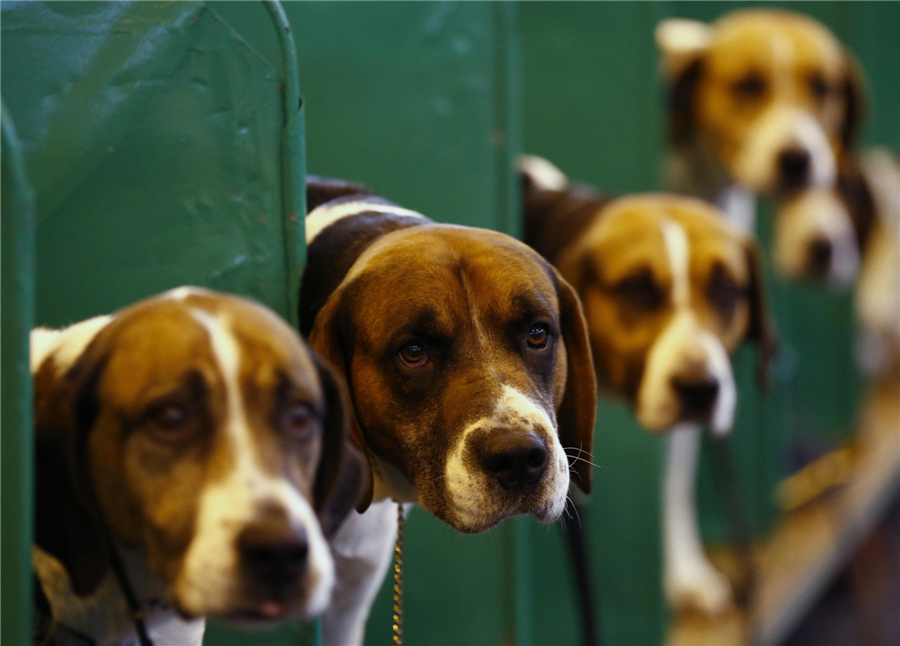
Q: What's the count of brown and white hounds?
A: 5